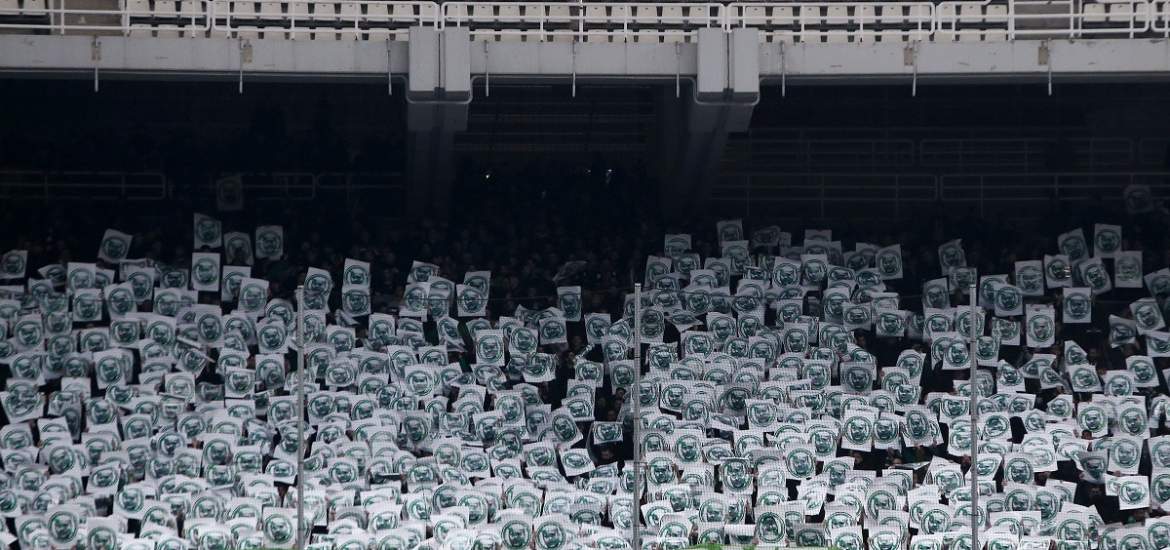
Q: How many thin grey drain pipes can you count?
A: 9